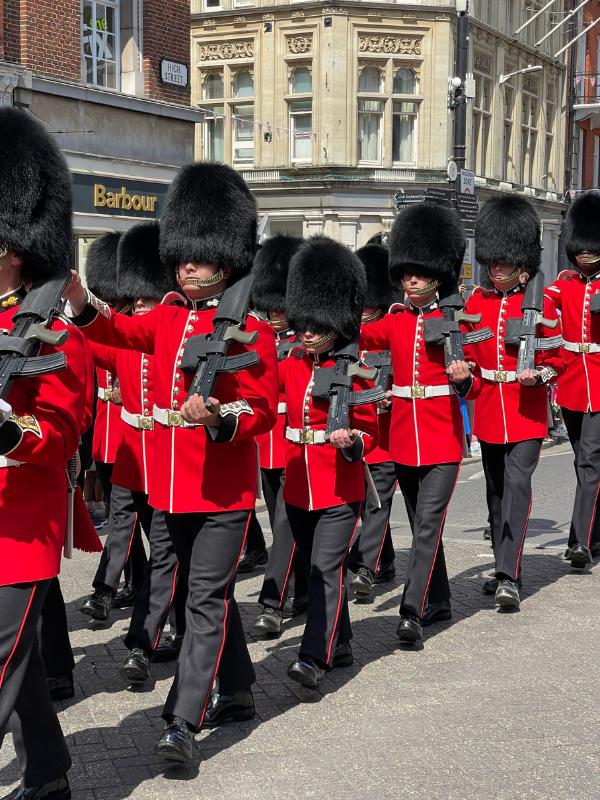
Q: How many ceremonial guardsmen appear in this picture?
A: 10